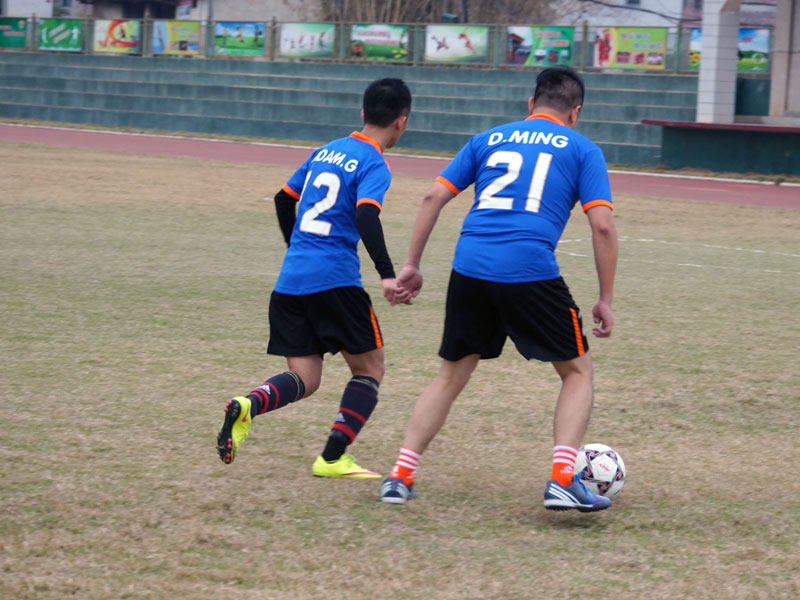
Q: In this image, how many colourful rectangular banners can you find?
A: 11